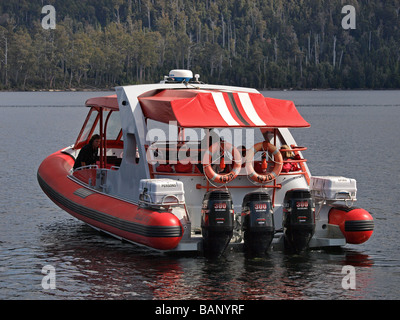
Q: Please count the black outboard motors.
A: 3